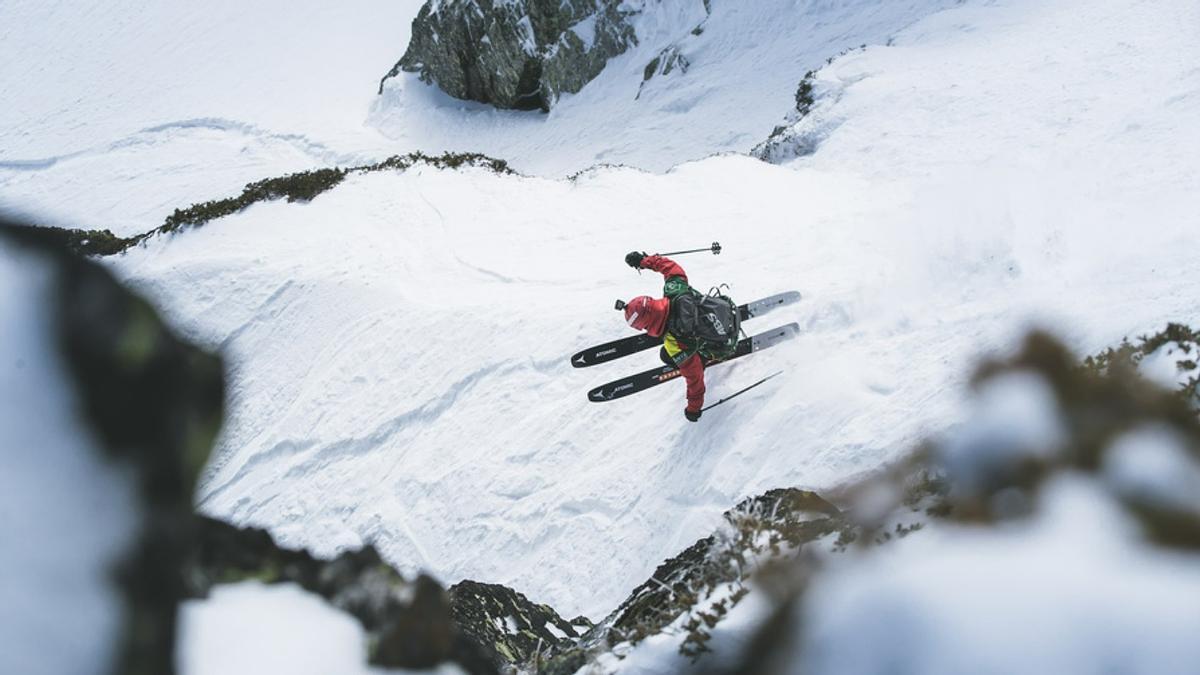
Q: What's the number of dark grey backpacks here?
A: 1